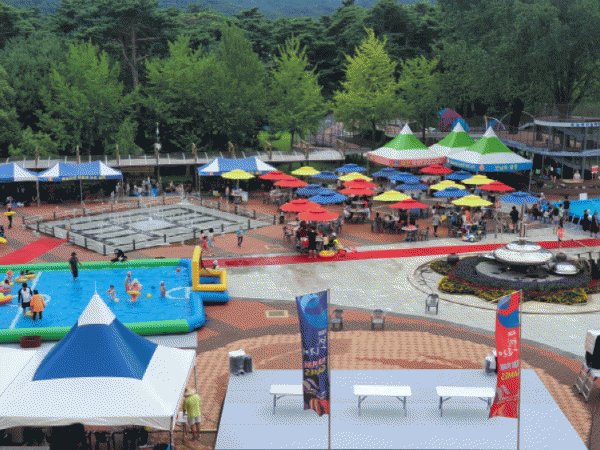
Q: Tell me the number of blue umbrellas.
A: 10